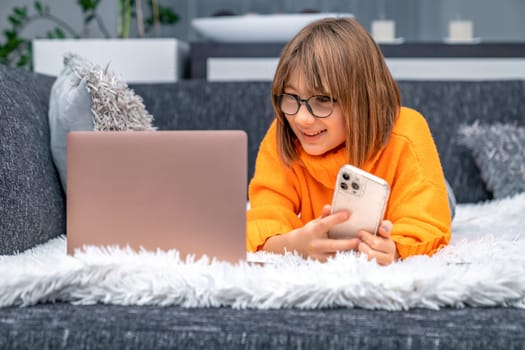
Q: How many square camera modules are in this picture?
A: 1